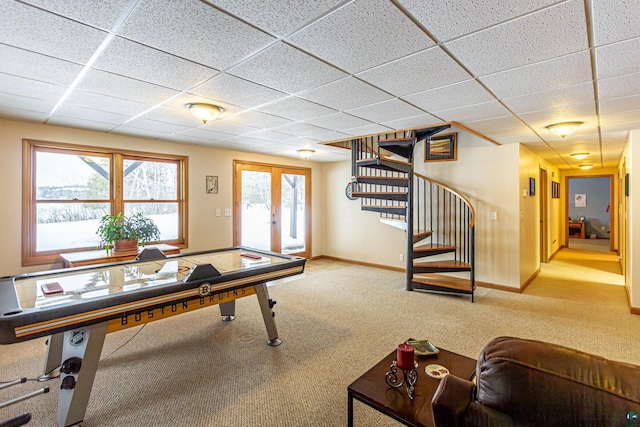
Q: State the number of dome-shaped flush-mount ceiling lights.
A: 5